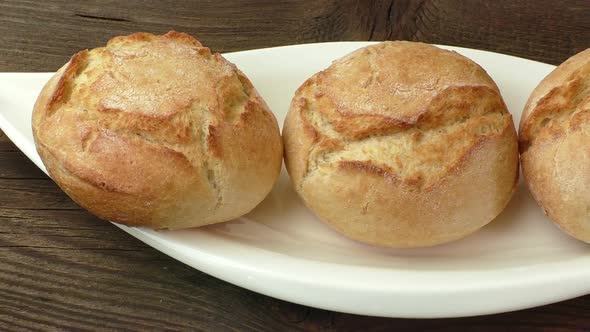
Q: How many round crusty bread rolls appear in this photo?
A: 3